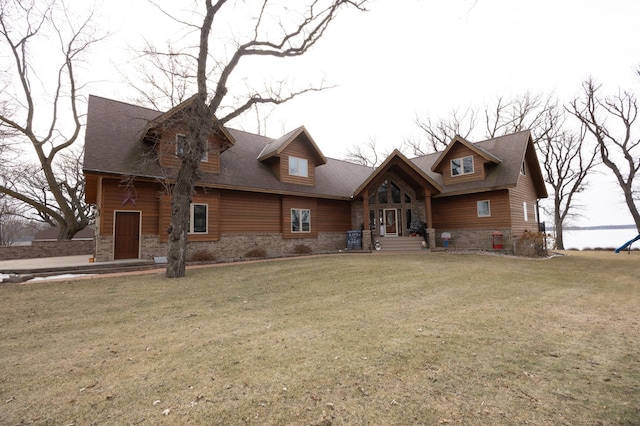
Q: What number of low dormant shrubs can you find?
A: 3